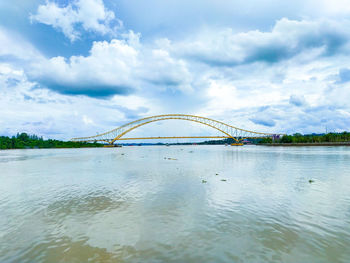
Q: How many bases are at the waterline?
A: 2